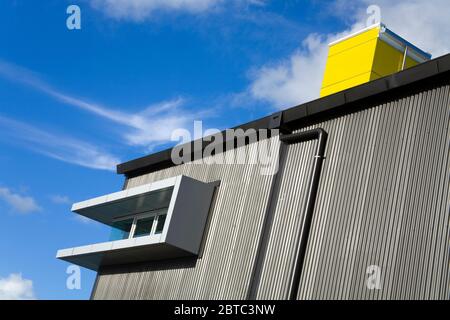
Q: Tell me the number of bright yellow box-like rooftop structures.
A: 1